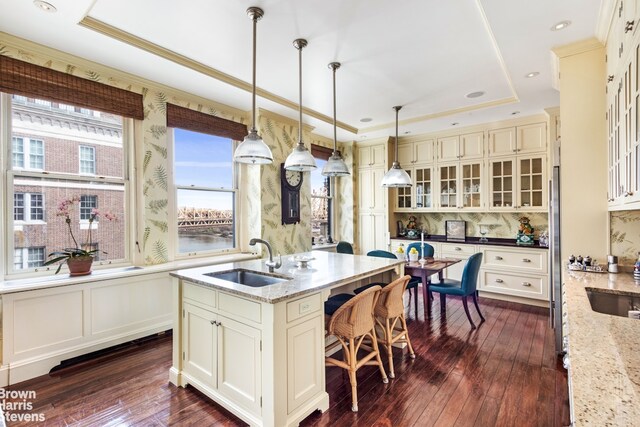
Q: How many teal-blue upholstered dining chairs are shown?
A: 4